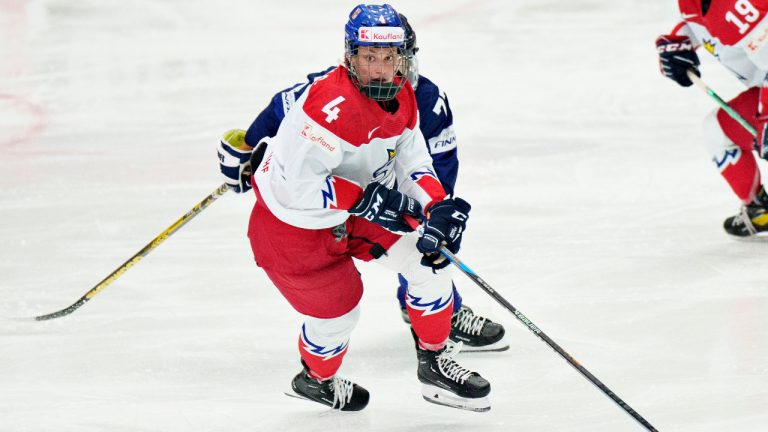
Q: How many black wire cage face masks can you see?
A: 1